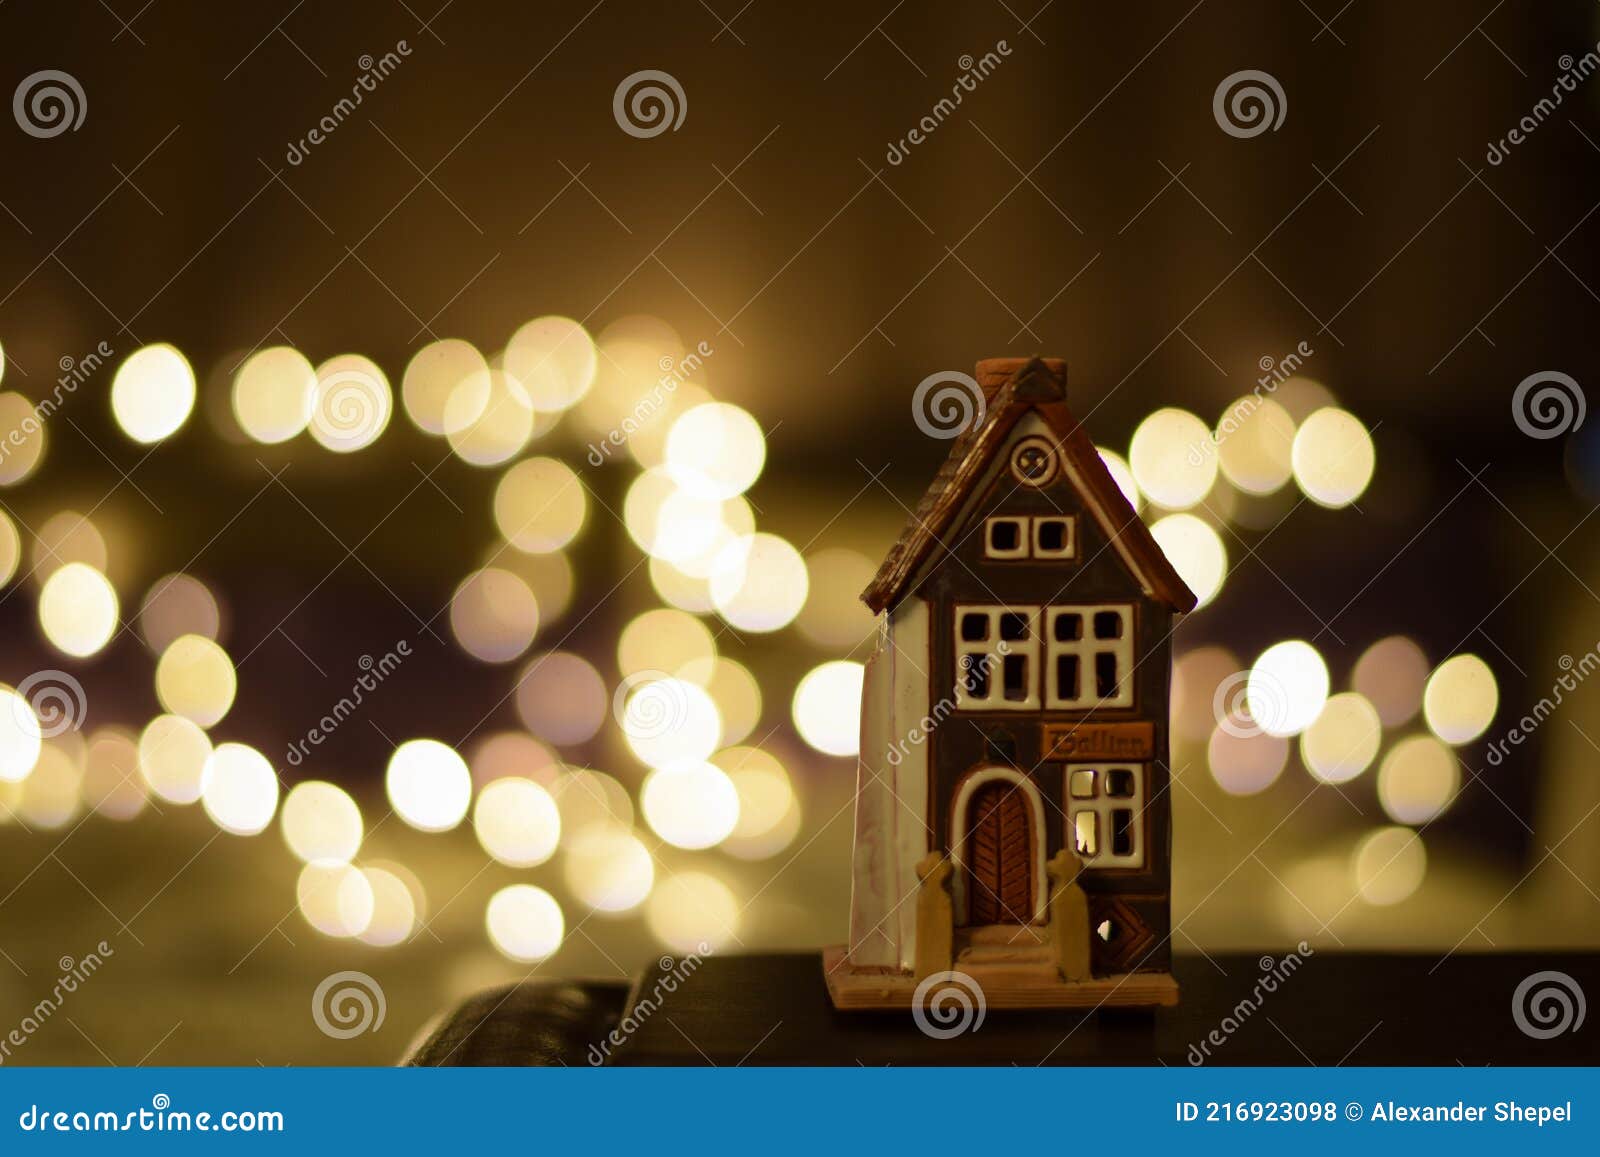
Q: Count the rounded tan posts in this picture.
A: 2